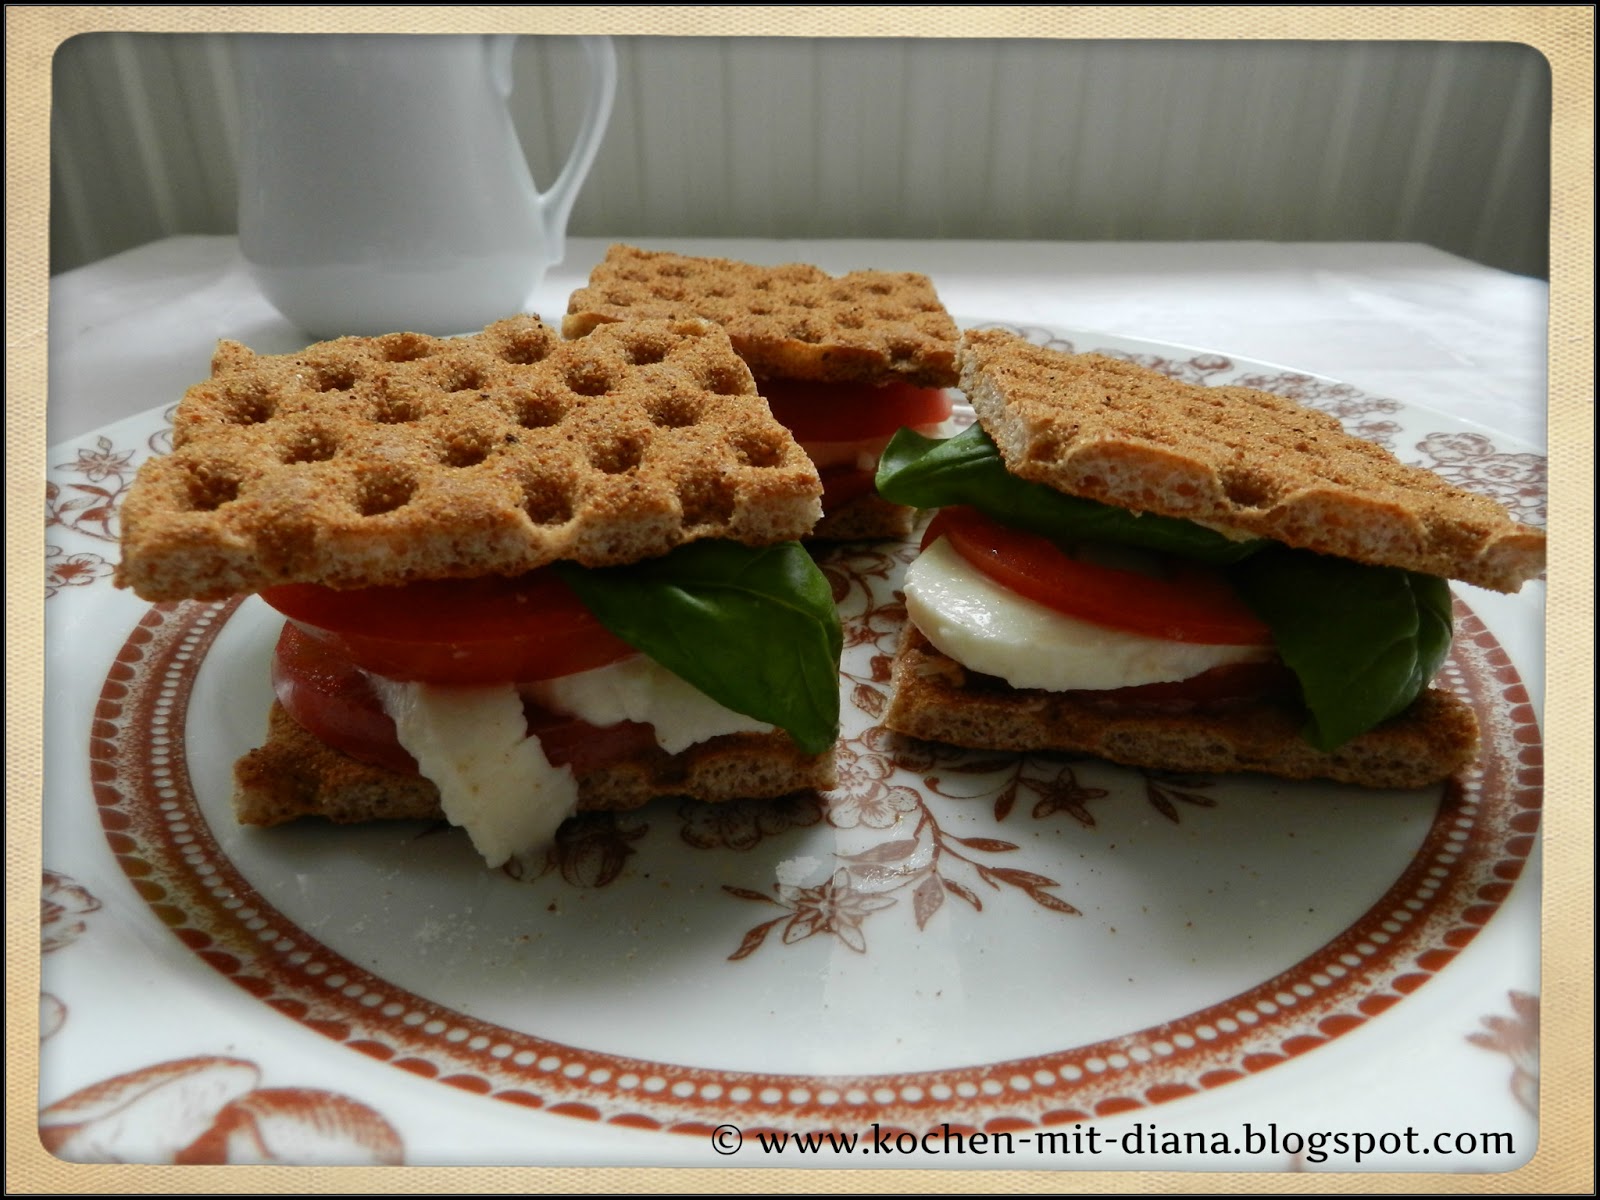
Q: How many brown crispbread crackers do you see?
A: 6